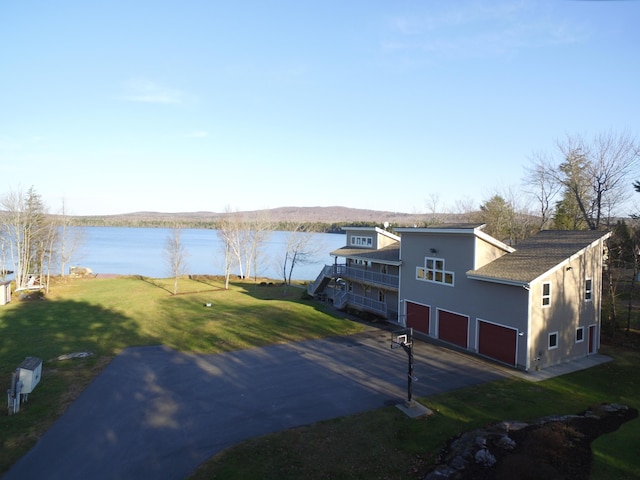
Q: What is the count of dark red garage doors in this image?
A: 3